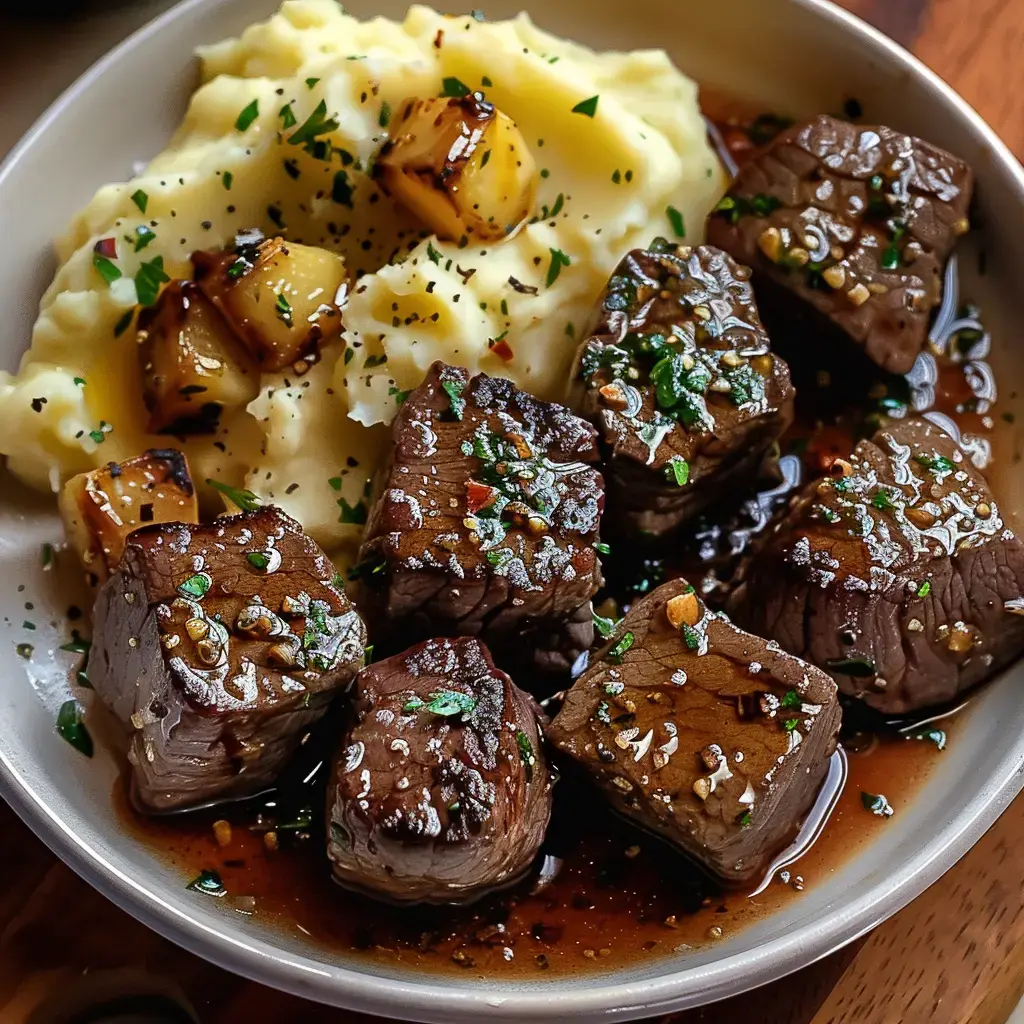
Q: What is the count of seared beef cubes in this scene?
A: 7